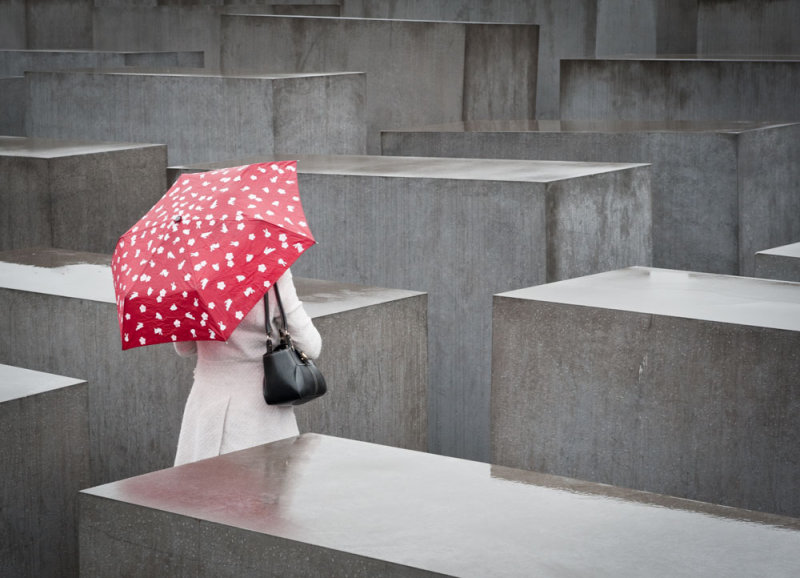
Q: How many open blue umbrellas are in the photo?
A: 0